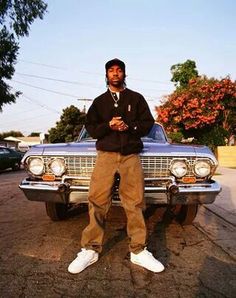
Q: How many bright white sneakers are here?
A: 2